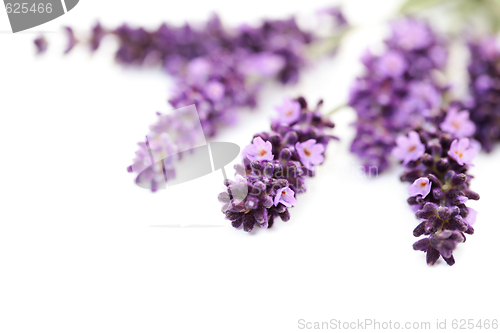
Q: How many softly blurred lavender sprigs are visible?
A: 4